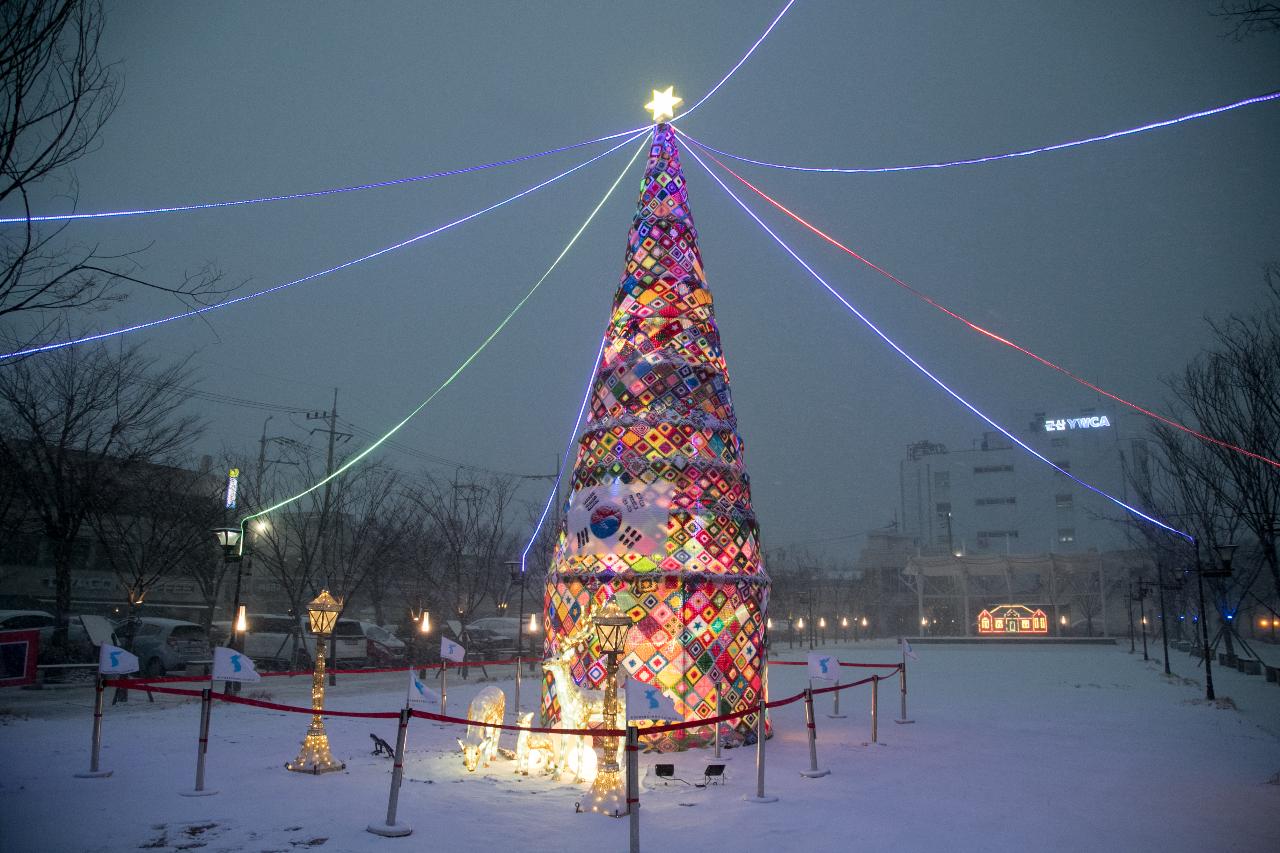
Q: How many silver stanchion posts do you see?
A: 12